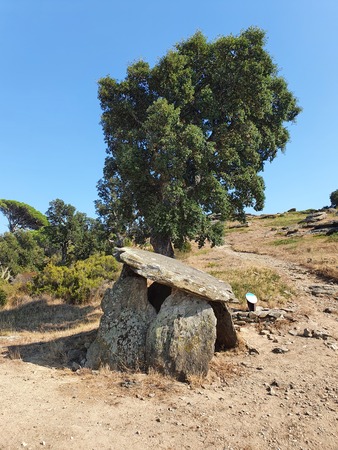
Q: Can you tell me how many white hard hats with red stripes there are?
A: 0